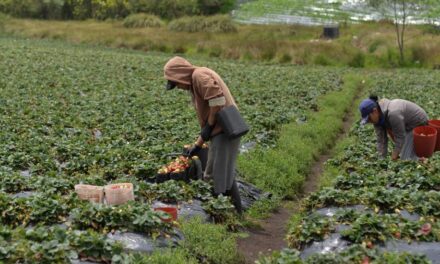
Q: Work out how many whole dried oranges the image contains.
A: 0